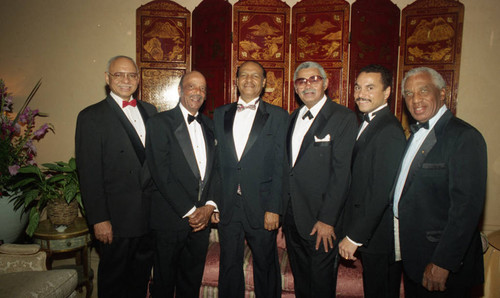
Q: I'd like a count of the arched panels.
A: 6